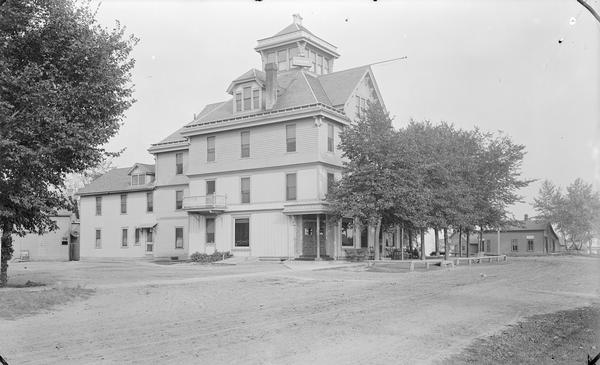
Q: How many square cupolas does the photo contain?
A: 1